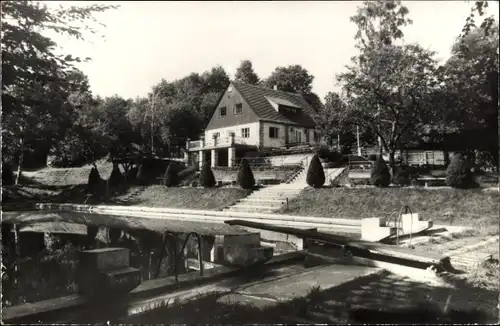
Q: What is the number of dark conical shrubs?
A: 8